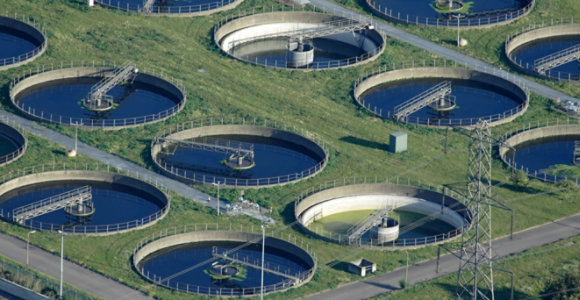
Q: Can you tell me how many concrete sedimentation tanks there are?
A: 13